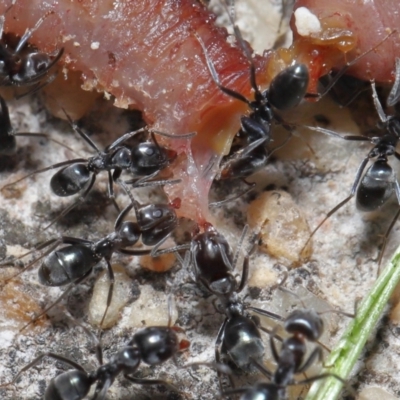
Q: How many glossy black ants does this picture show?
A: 9